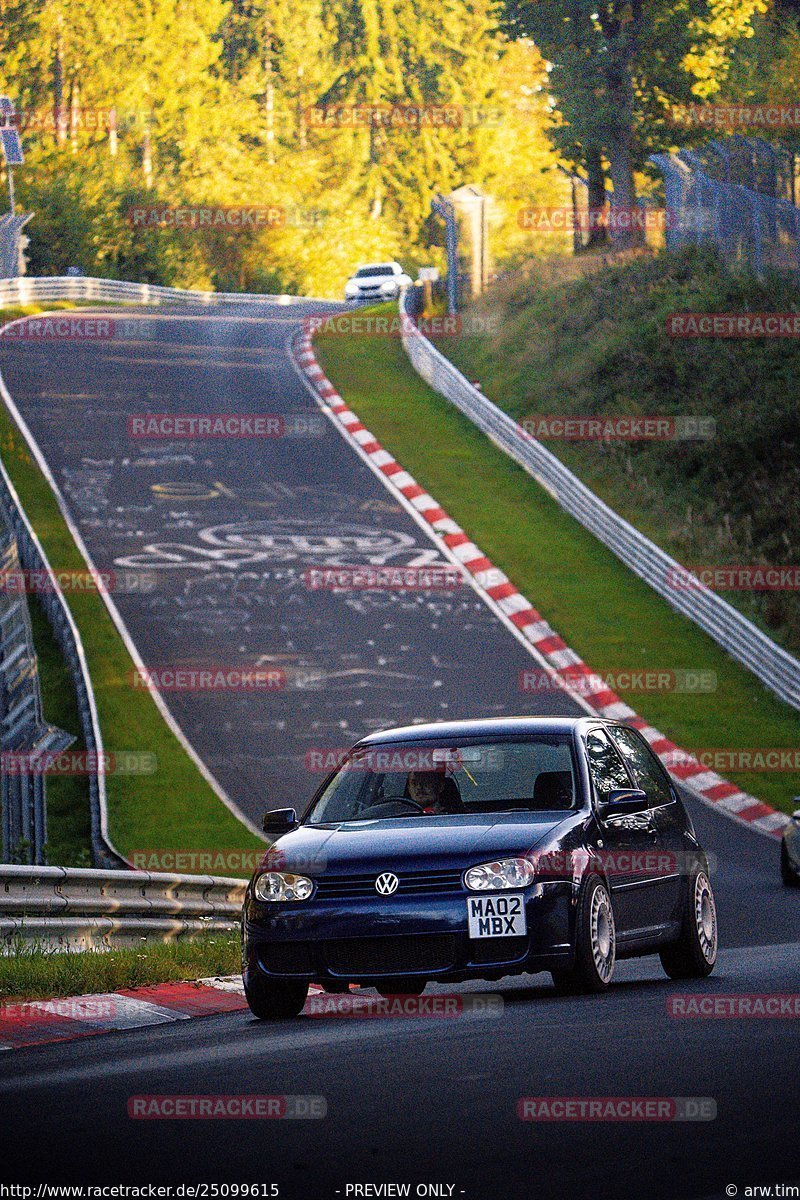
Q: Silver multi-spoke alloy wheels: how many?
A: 2